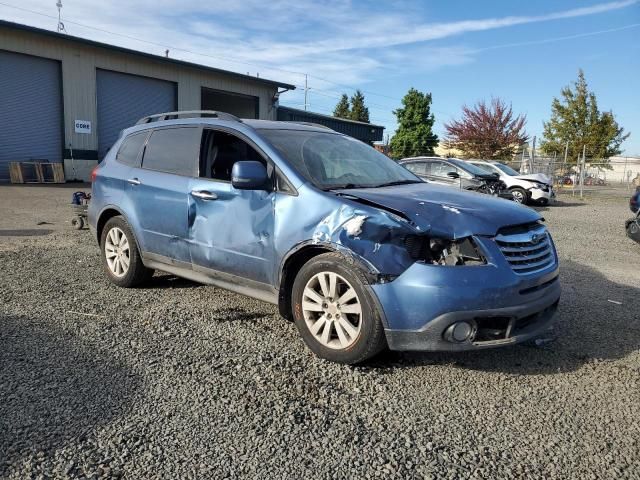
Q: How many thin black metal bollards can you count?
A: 0